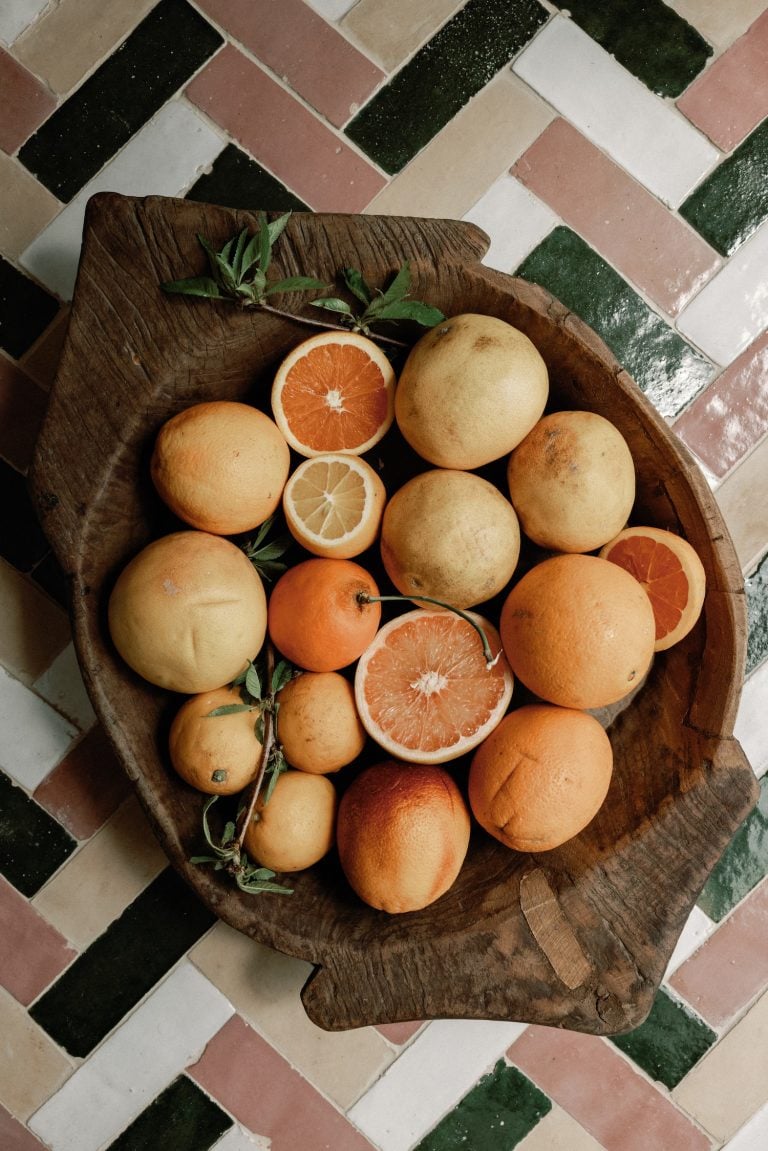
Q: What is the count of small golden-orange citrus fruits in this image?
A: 3